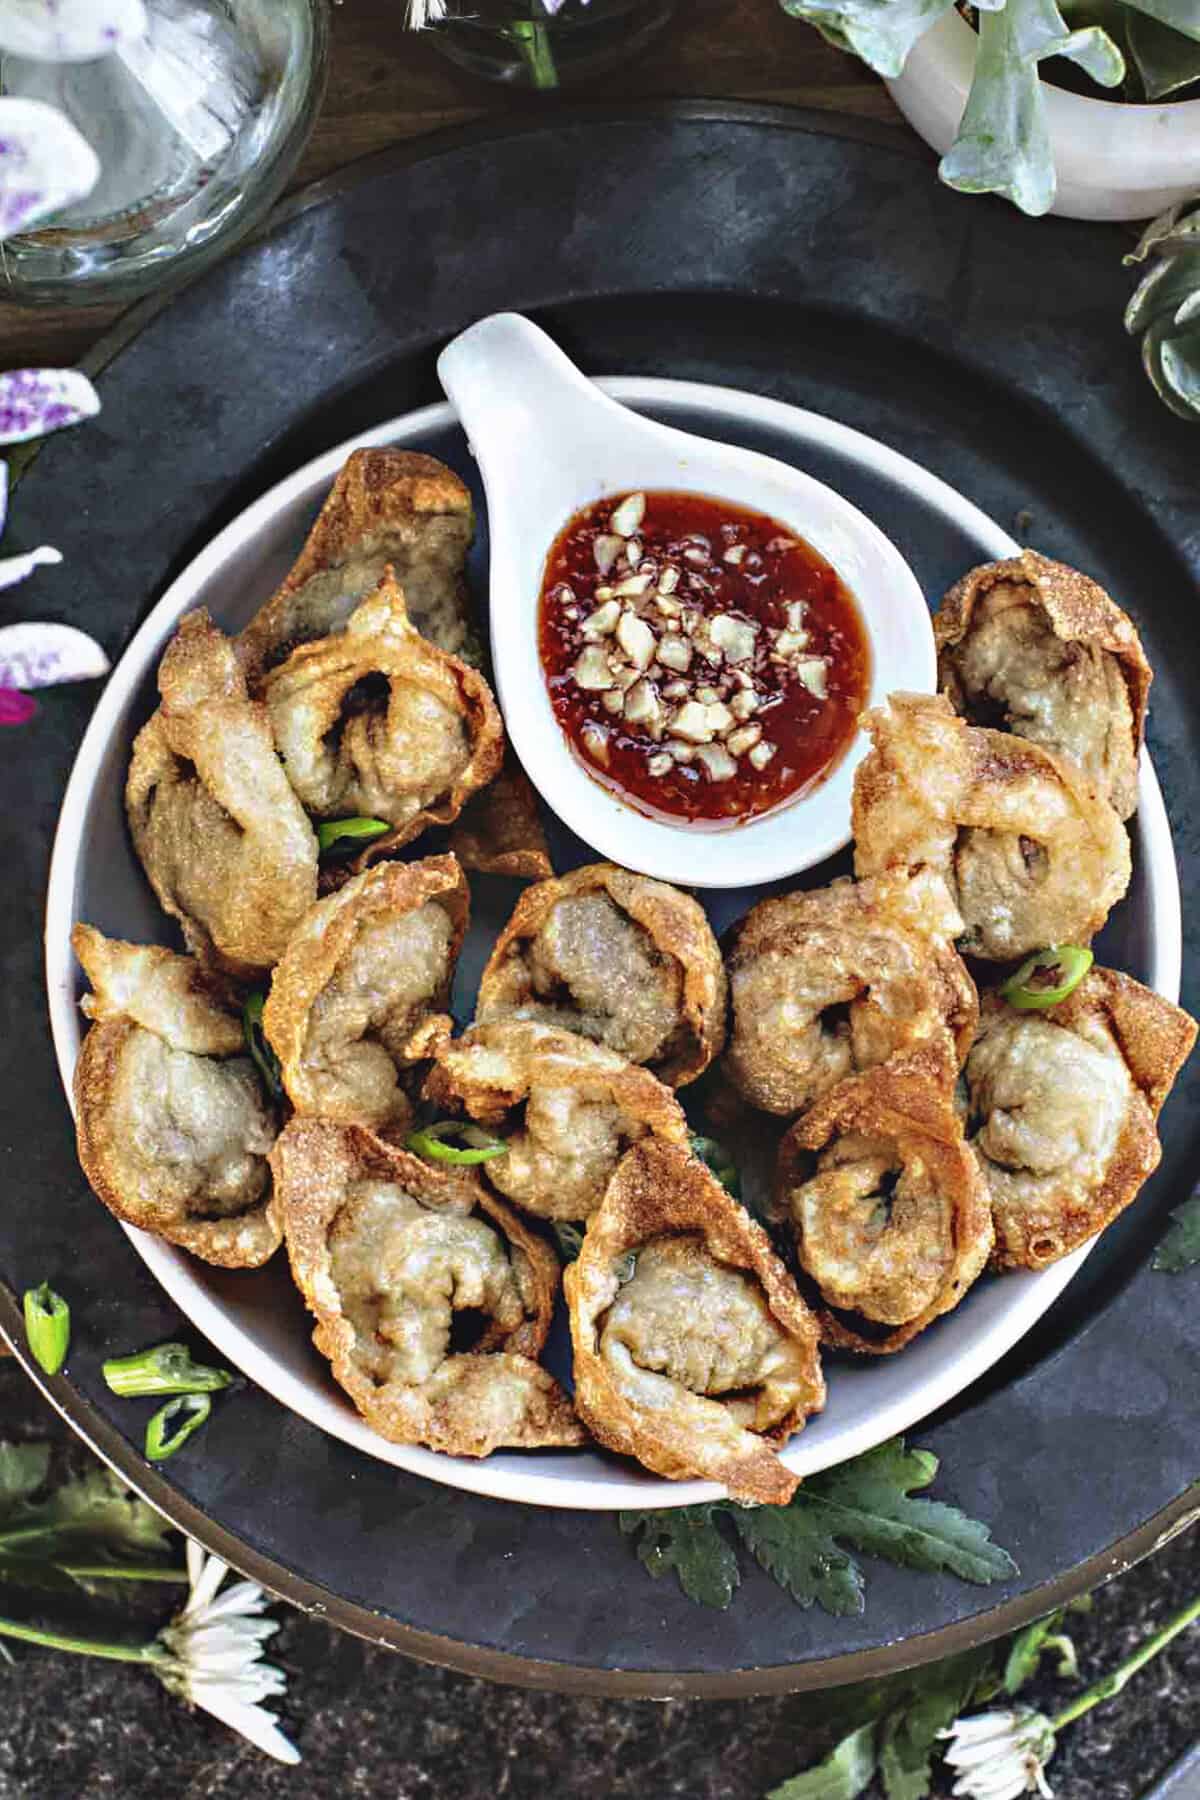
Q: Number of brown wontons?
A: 14